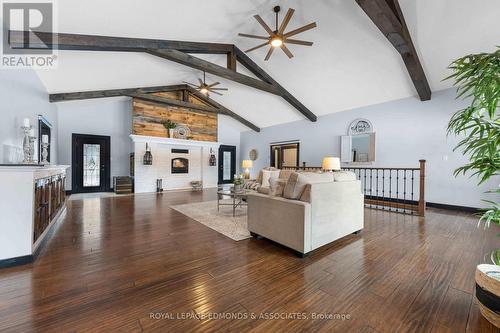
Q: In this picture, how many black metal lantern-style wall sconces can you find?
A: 2